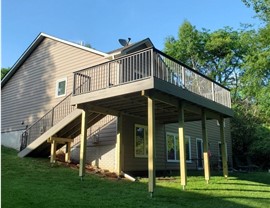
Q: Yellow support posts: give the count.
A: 8